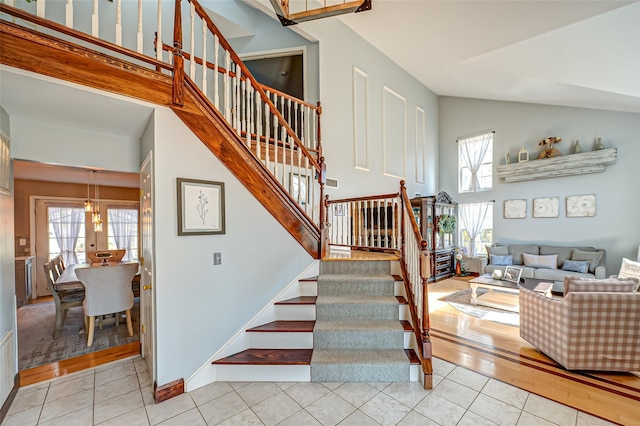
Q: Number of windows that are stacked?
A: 2